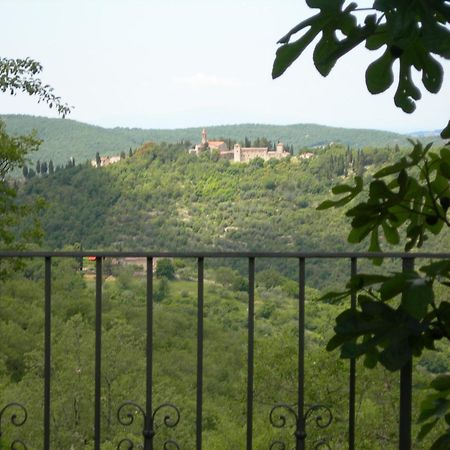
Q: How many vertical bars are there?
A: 8